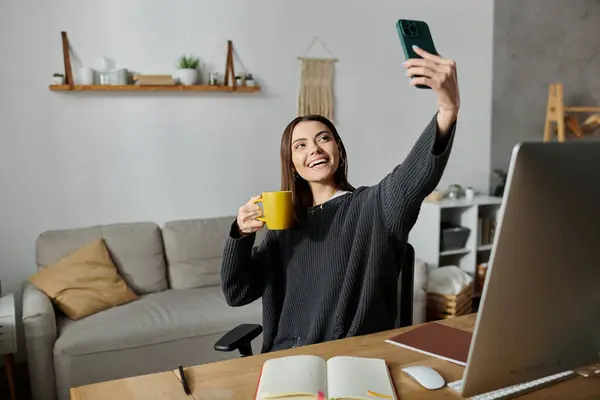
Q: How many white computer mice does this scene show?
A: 1